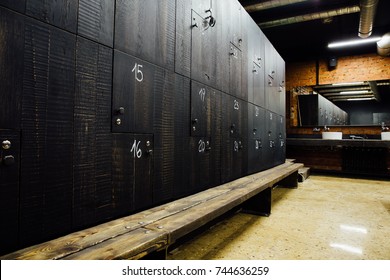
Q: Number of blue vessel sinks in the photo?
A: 0